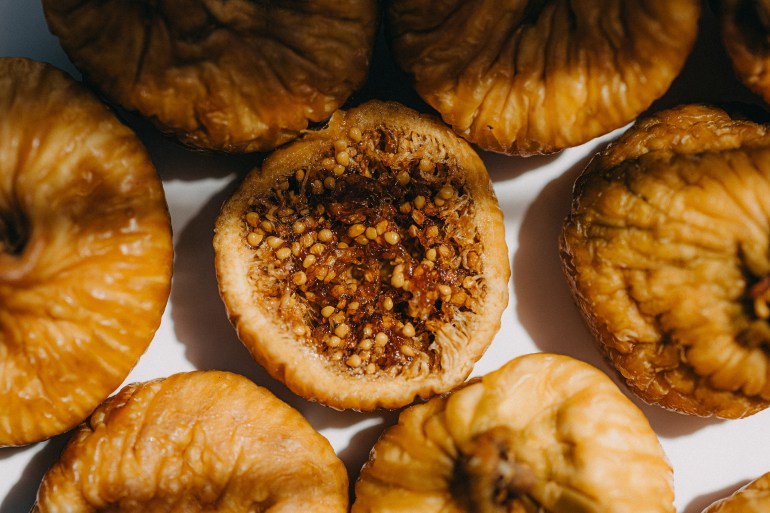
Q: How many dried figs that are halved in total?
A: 1